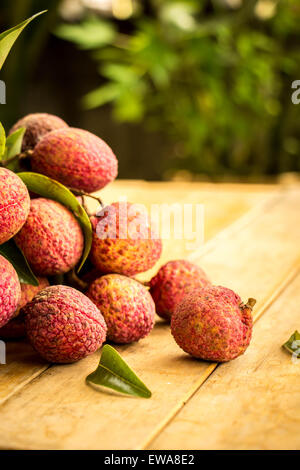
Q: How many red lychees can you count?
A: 11